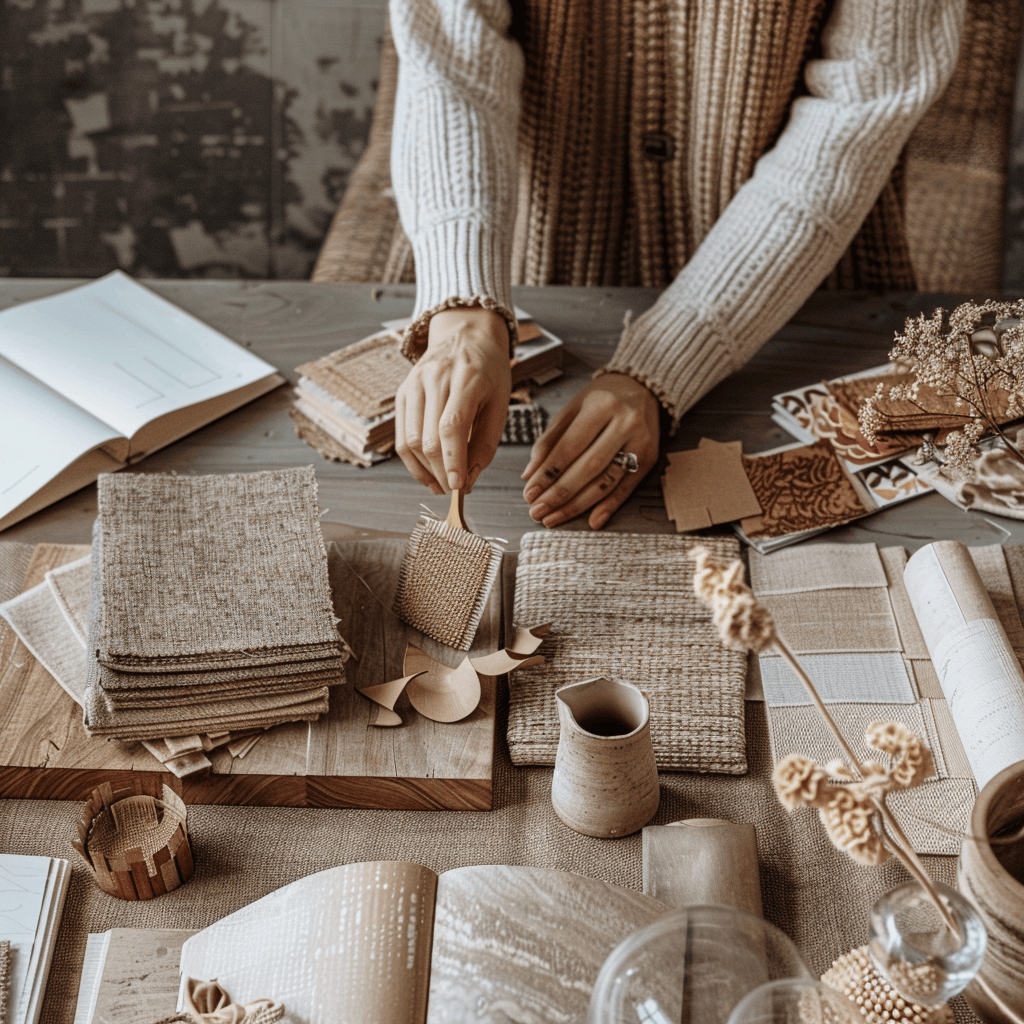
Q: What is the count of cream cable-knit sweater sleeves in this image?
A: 2